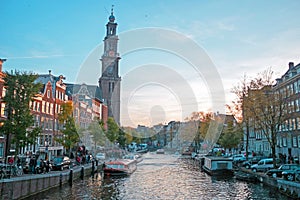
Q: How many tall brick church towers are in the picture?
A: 1